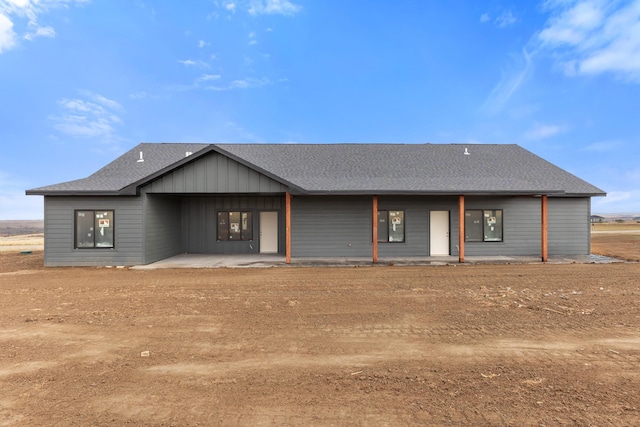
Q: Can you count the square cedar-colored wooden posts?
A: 4